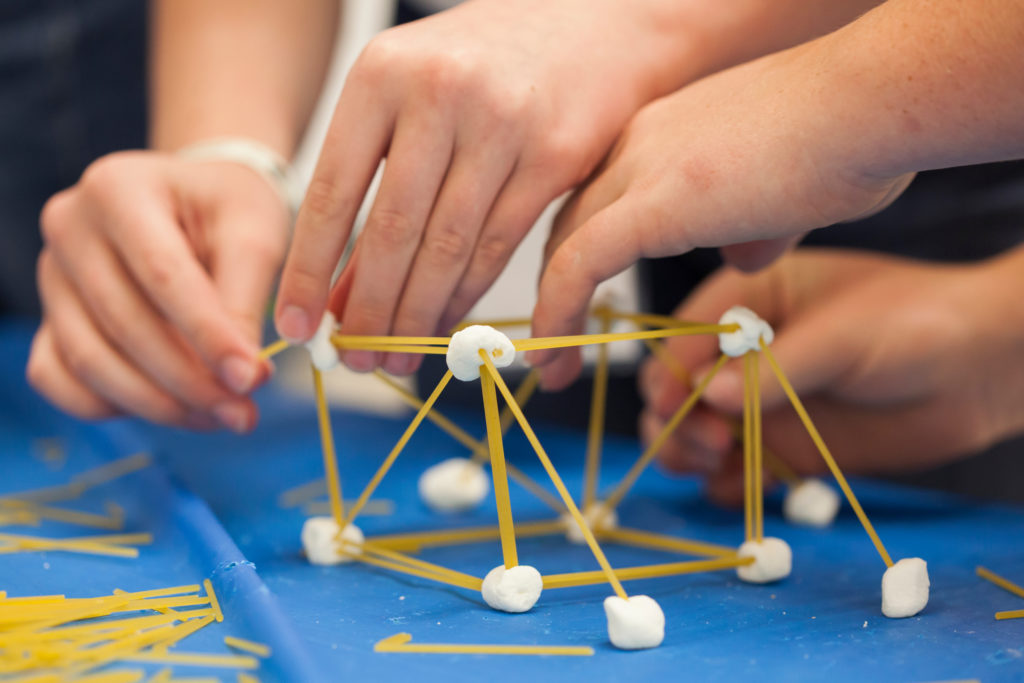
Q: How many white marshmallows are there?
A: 11